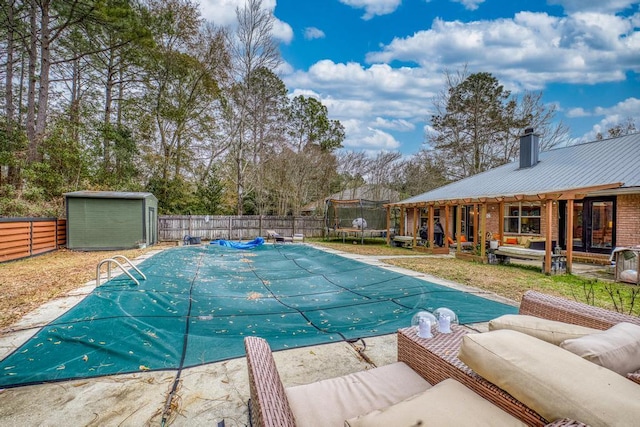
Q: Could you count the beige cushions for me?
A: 5